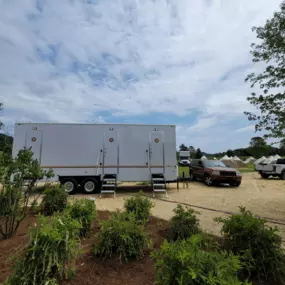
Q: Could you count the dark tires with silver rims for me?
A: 3